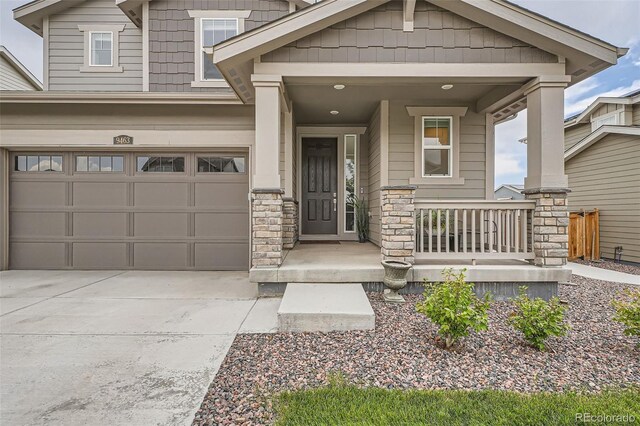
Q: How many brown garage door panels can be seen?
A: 12